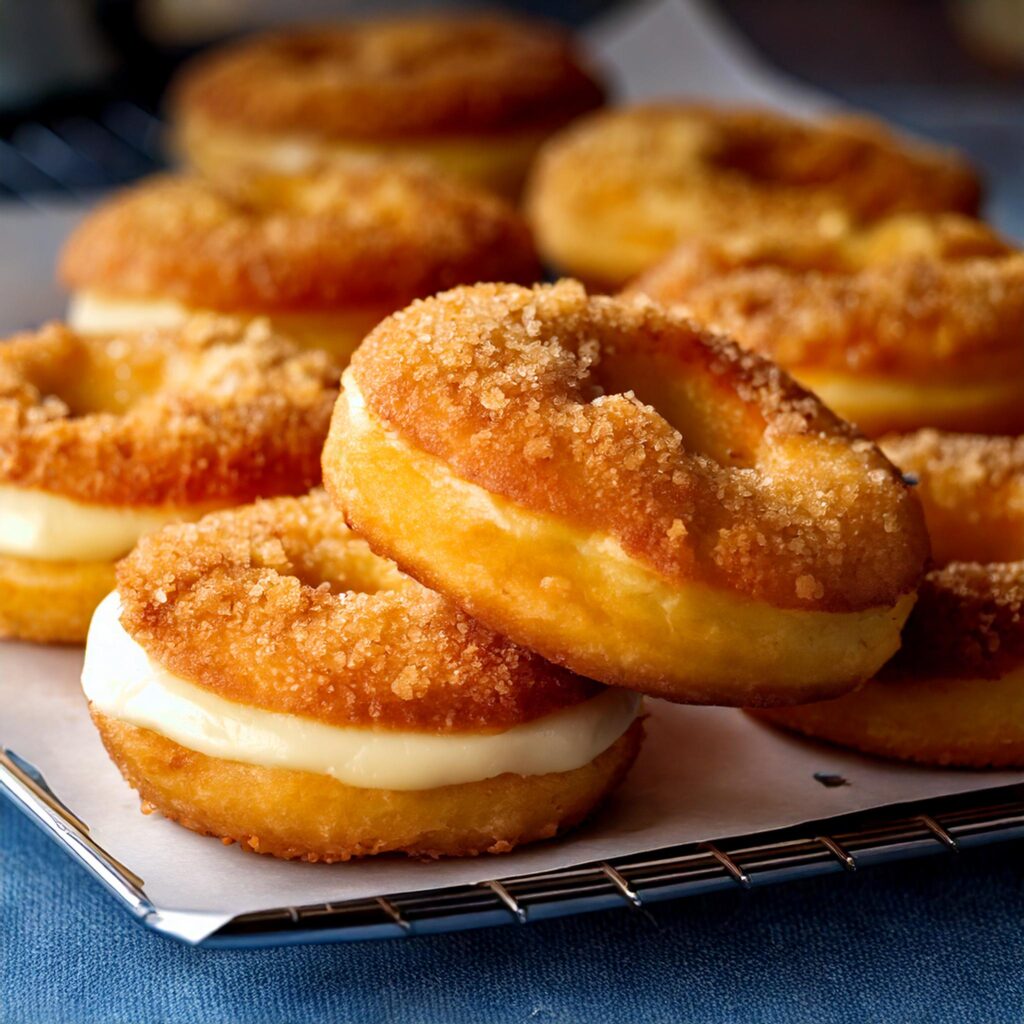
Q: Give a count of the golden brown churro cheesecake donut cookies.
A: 8